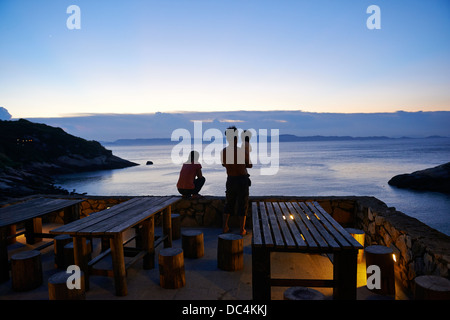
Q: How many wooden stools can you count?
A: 12